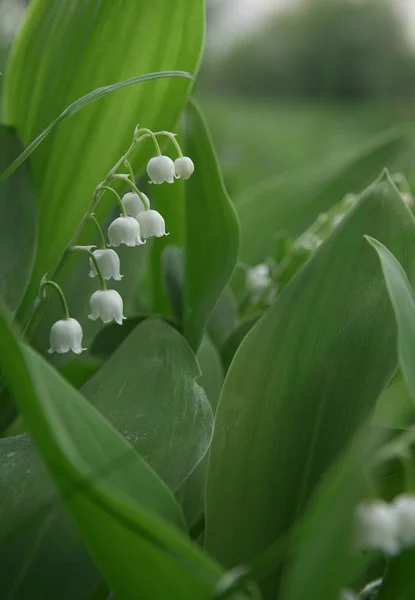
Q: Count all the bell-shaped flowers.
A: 8